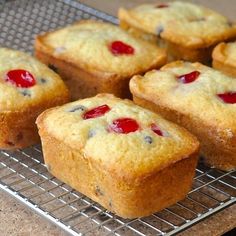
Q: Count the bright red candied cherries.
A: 8